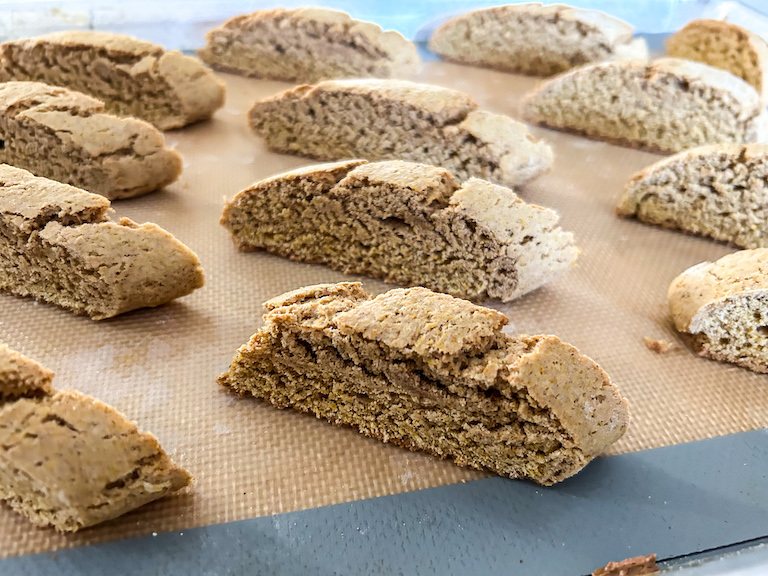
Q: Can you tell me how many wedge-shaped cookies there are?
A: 13